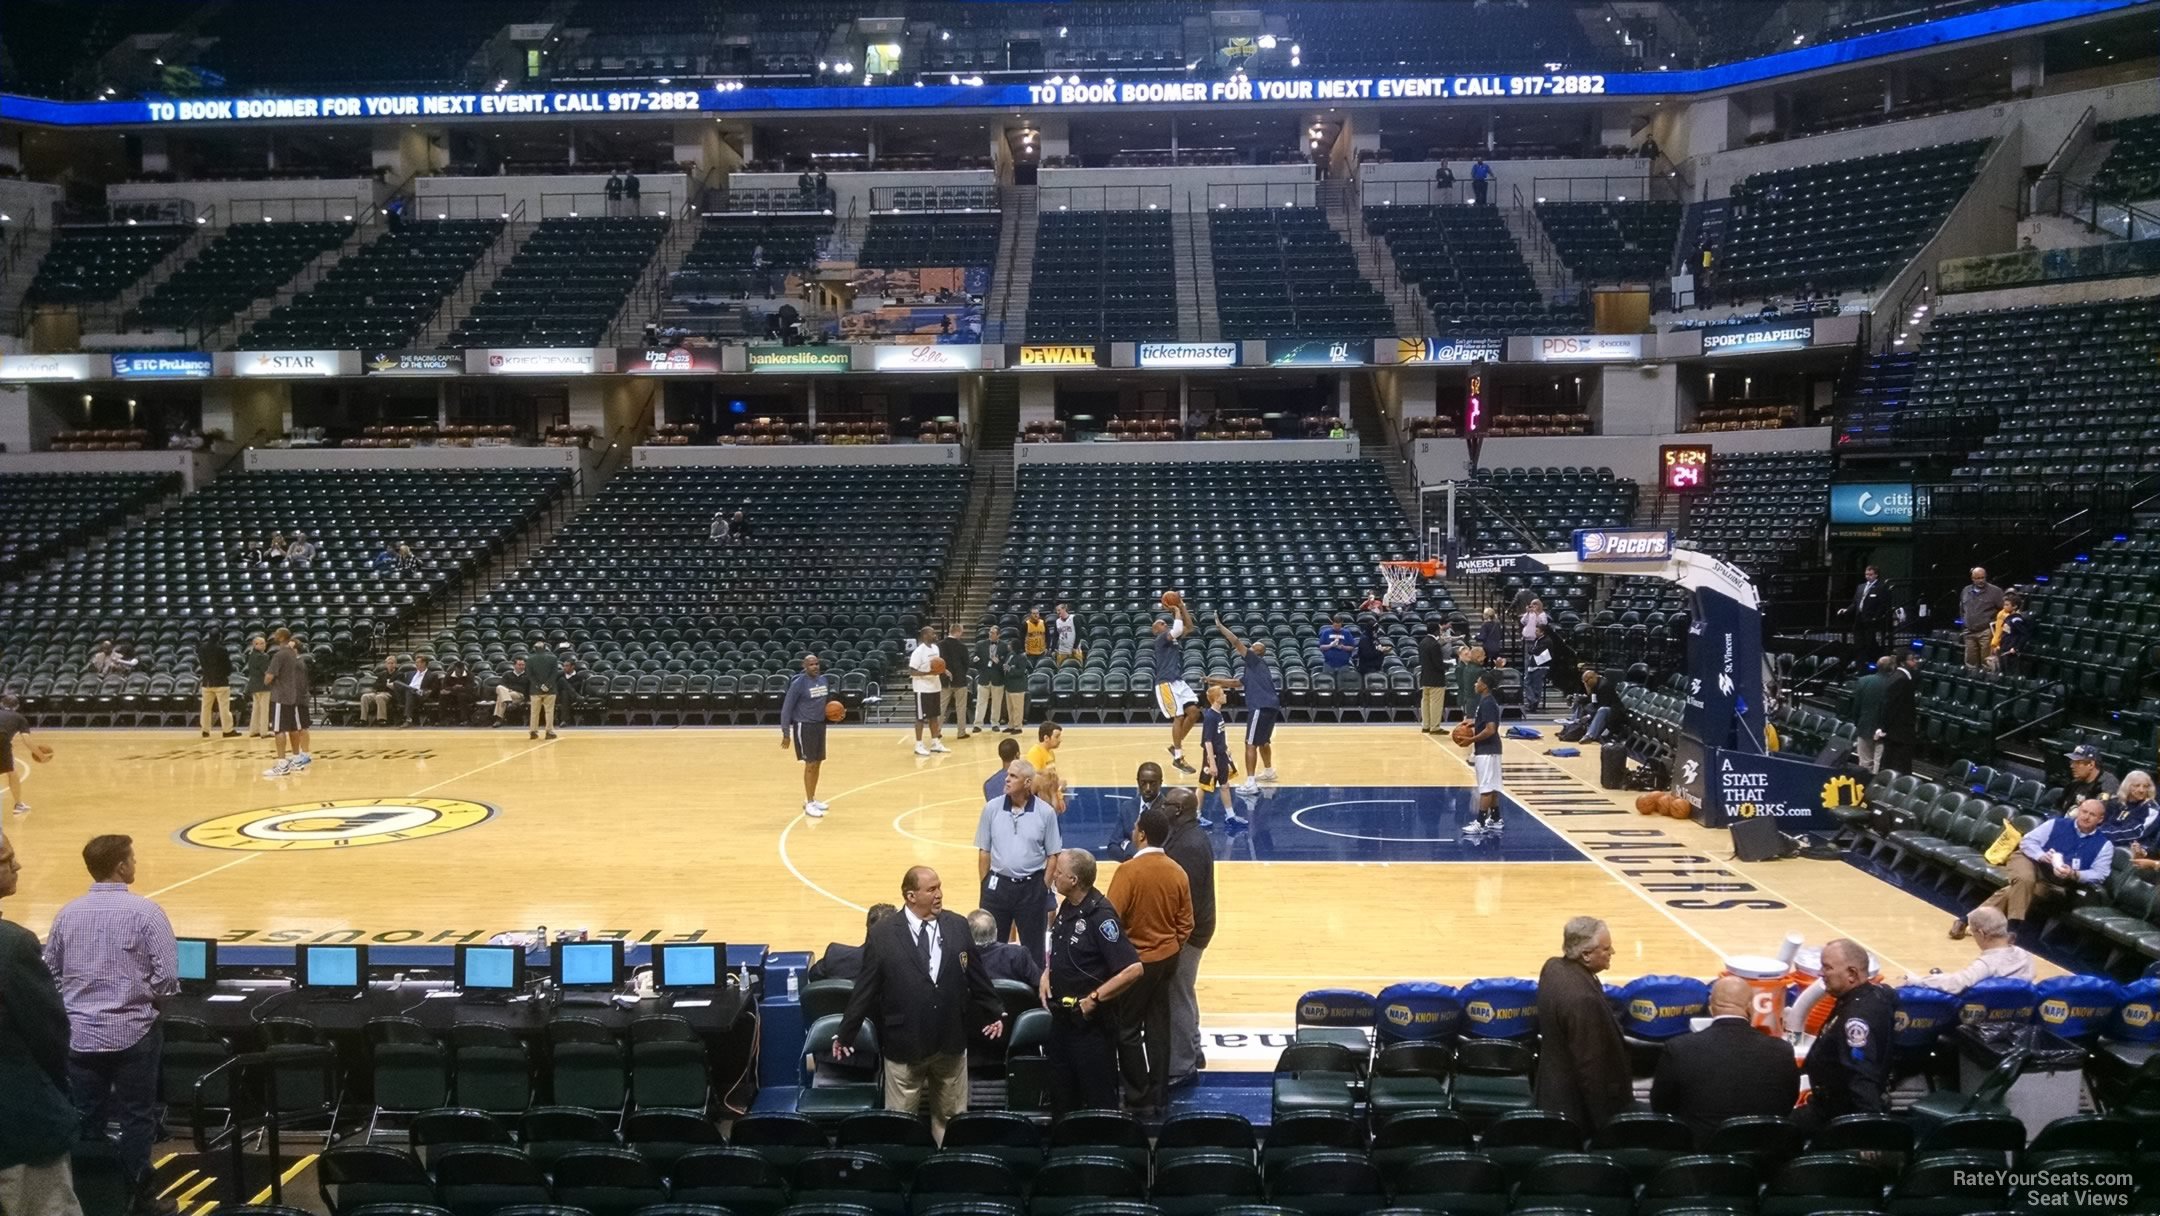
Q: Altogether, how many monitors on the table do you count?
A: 5